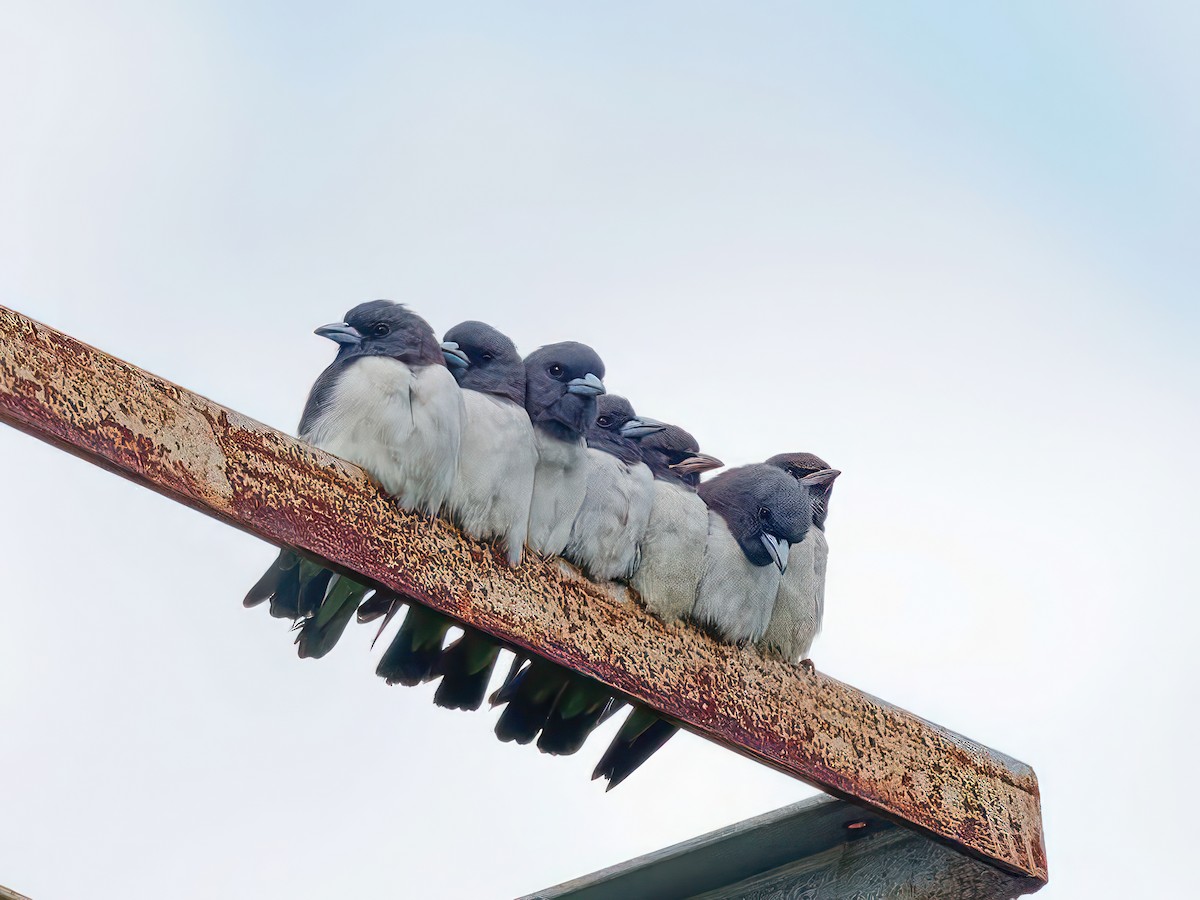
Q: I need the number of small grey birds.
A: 7